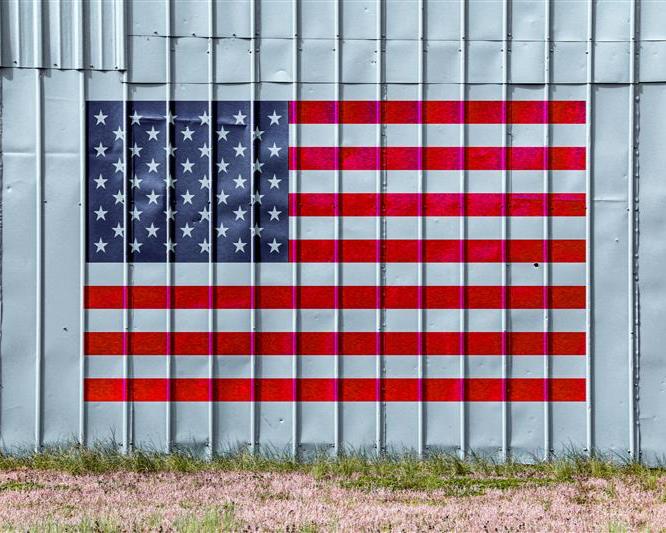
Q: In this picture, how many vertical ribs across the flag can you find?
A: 11